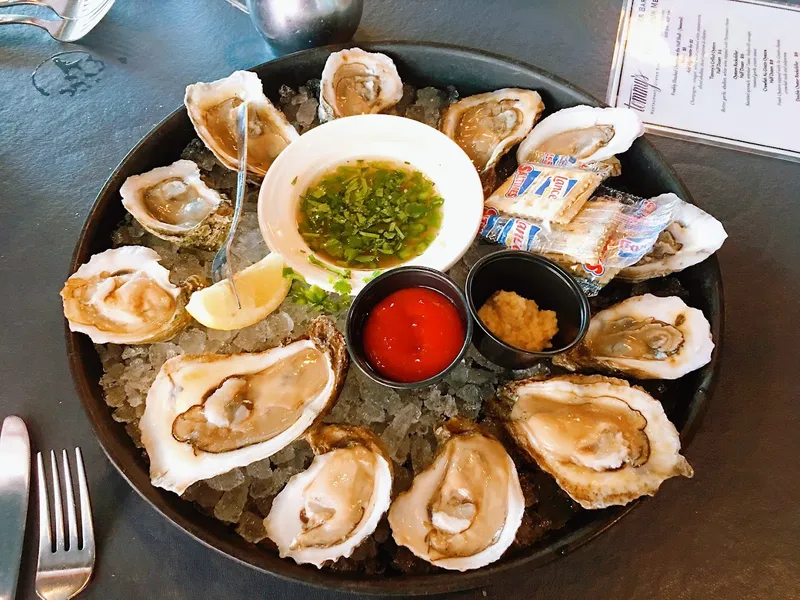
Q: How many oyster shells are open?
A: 12